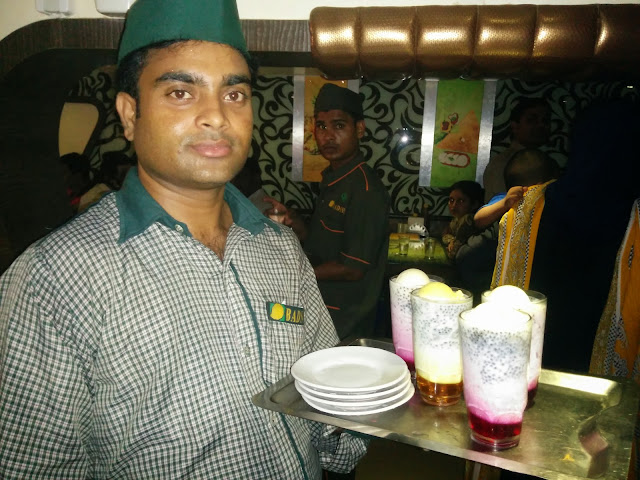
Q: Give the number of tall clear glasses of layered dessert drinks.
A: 4